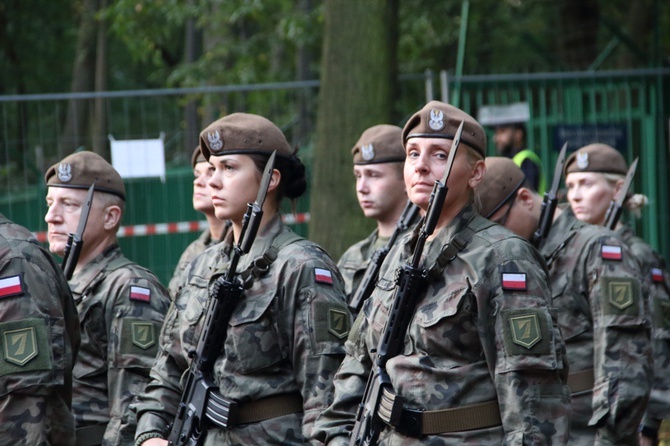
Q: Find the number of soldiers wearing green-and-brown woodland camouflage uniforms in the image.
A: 8